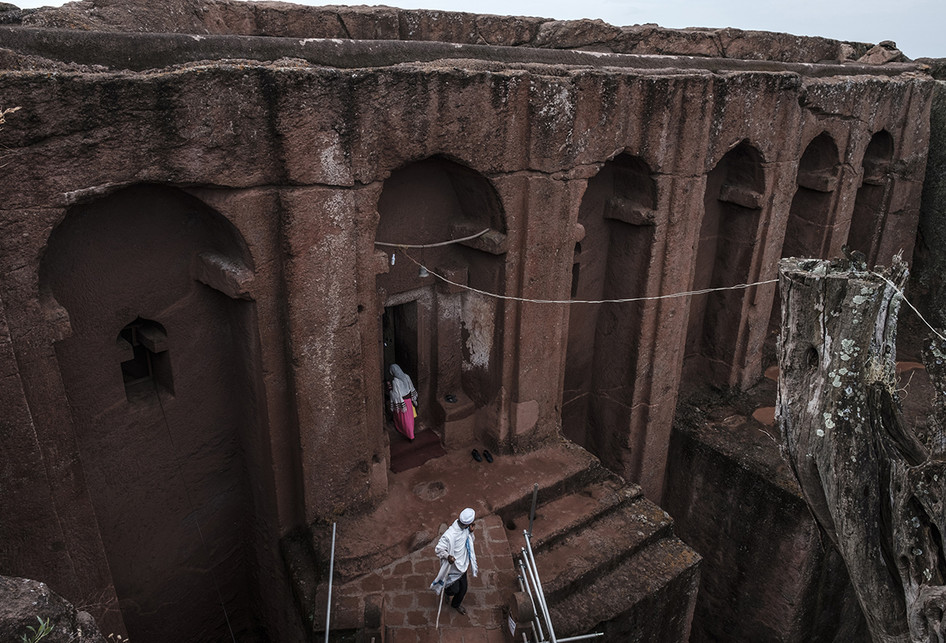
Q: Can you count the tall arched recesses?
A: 6